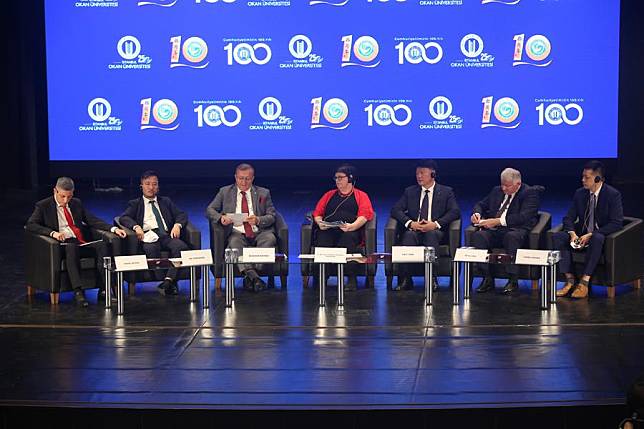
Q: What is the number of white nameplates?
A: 7